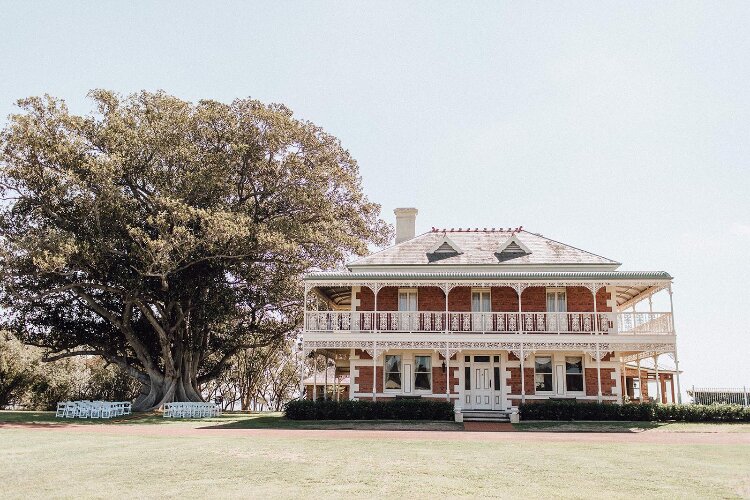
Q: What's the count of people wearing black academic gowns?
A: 0